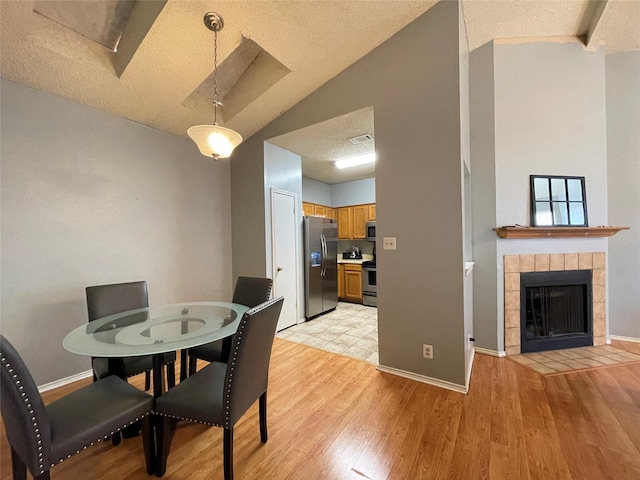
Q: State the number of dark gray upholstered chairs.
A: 4